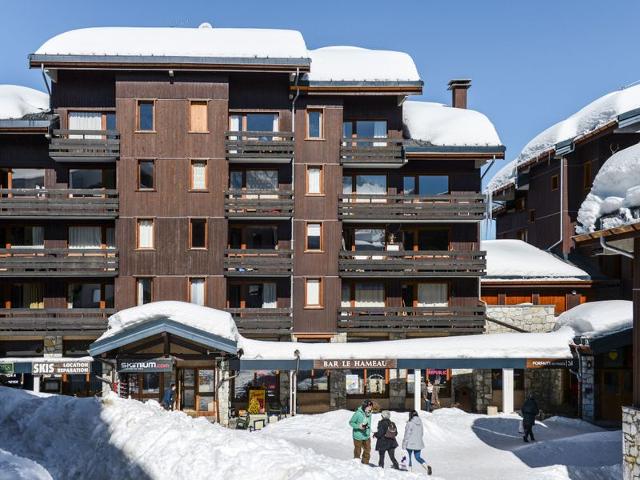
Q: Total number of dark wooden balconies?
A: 12